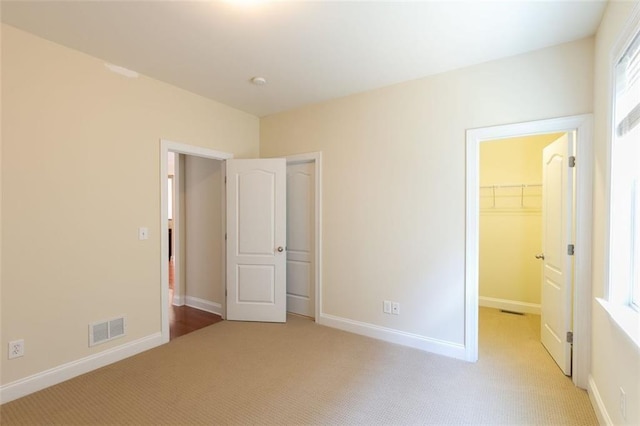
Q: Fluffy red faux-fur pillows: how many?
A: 0